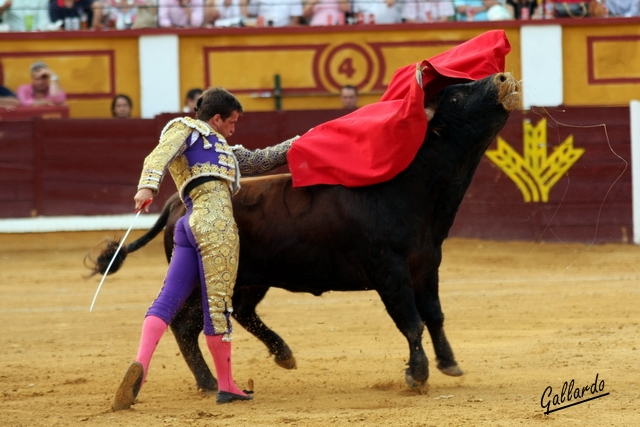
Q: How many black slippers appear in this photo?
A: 2